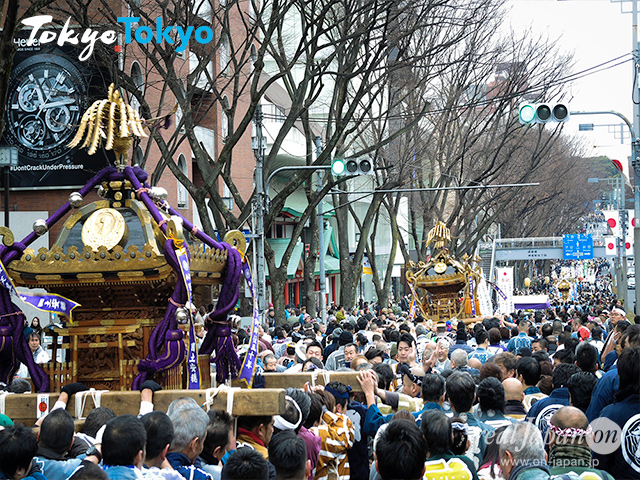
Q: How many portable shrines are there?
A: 3